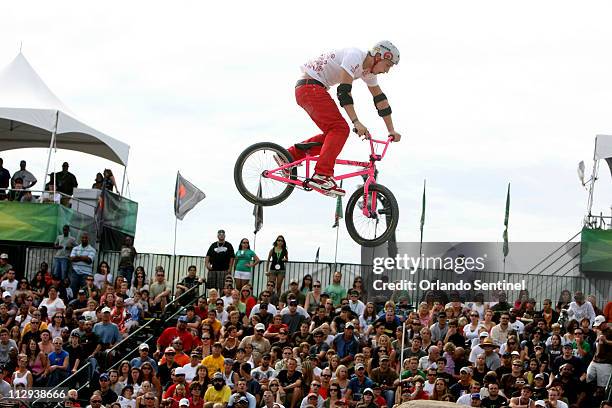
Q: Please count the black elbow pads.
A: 2